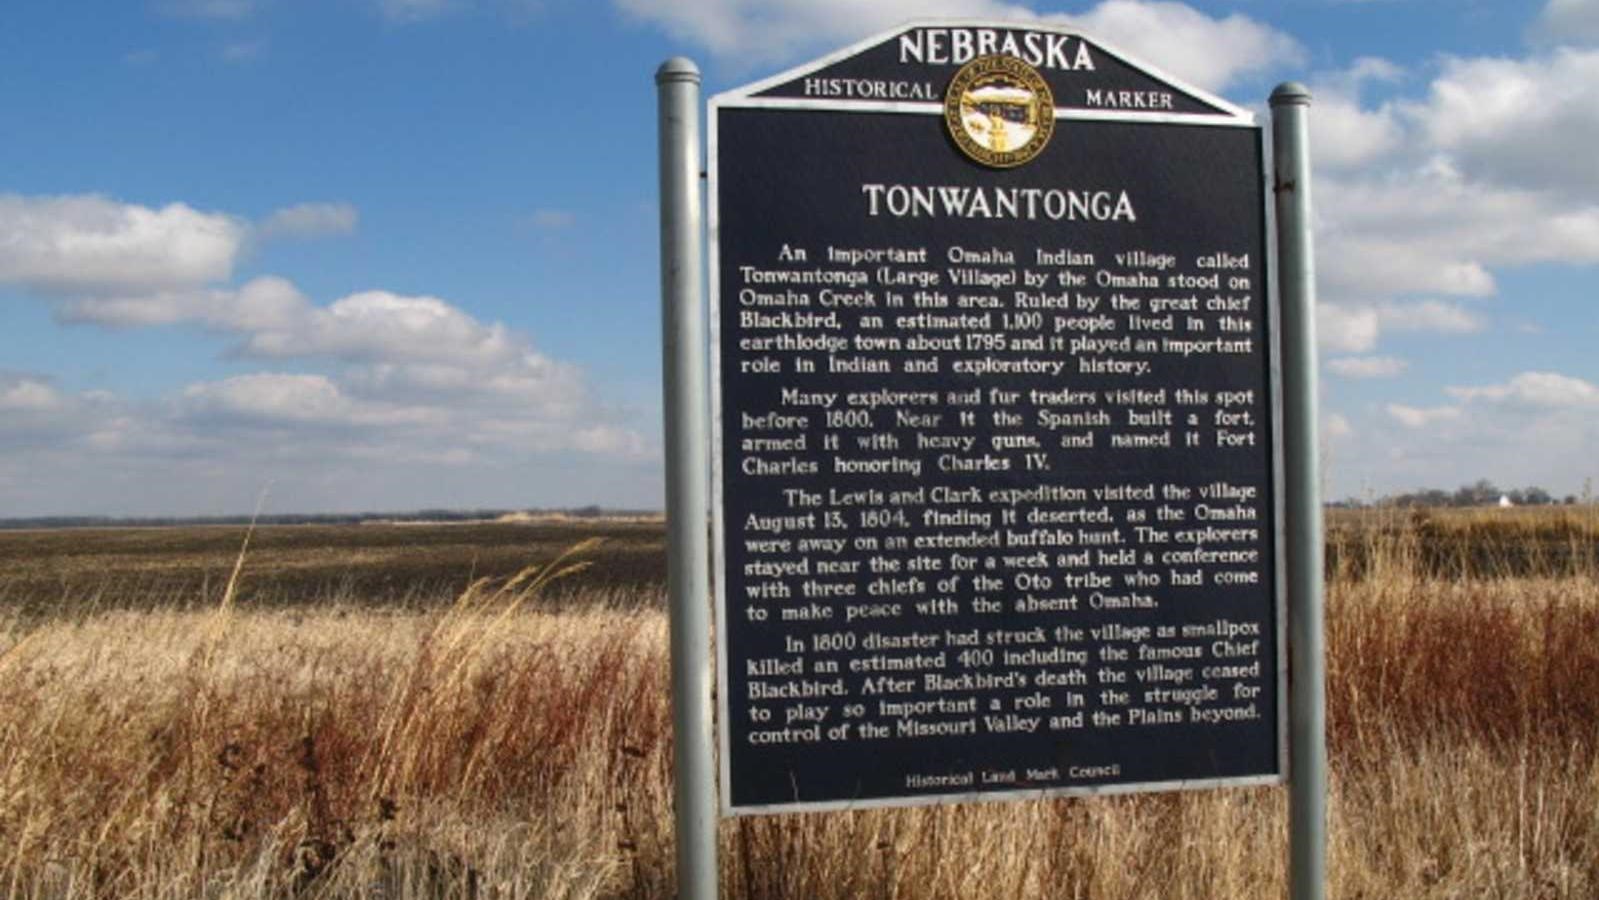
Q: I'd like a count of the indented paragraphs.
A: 4